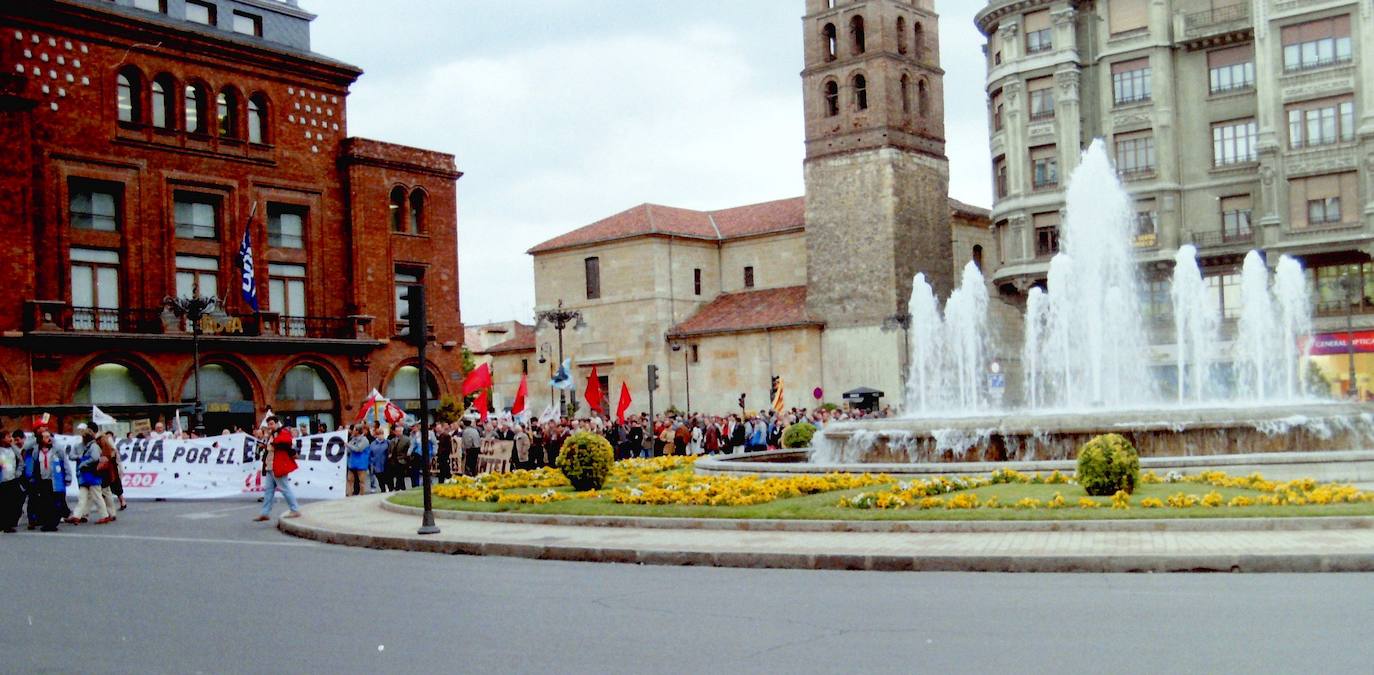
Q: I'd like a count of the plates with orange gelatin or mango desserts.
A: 0